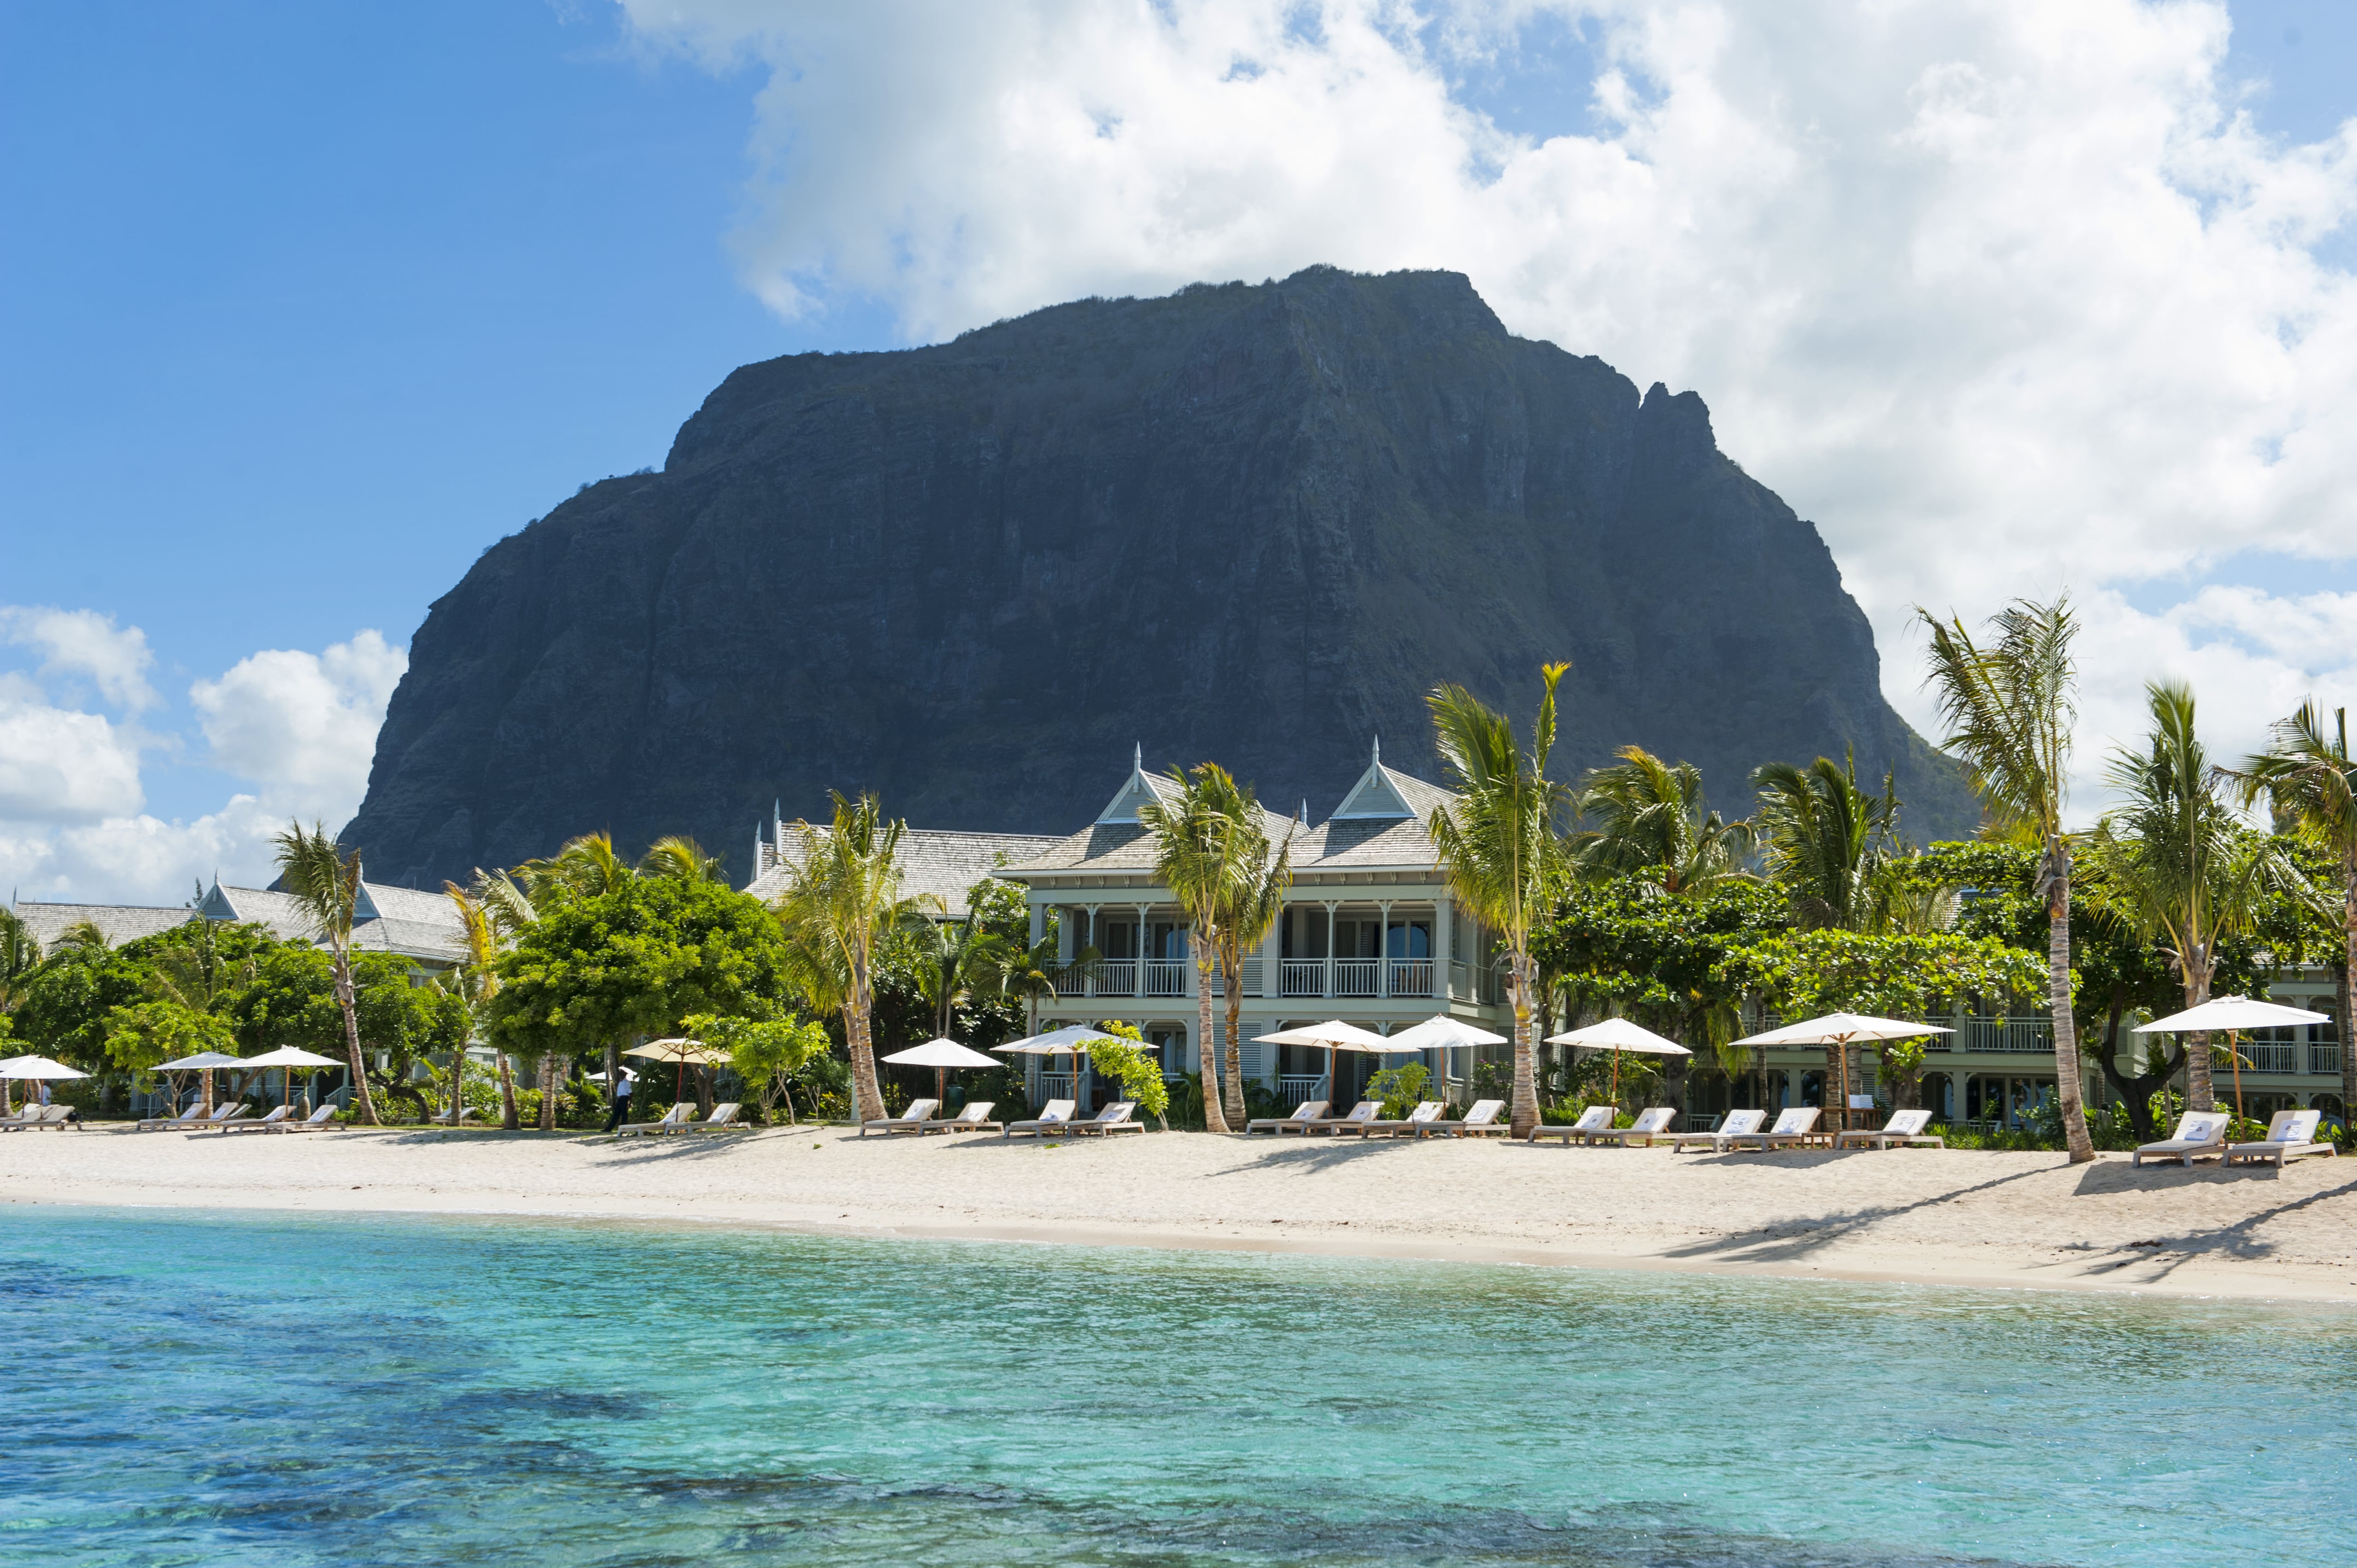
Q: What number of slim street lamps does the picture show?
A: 0